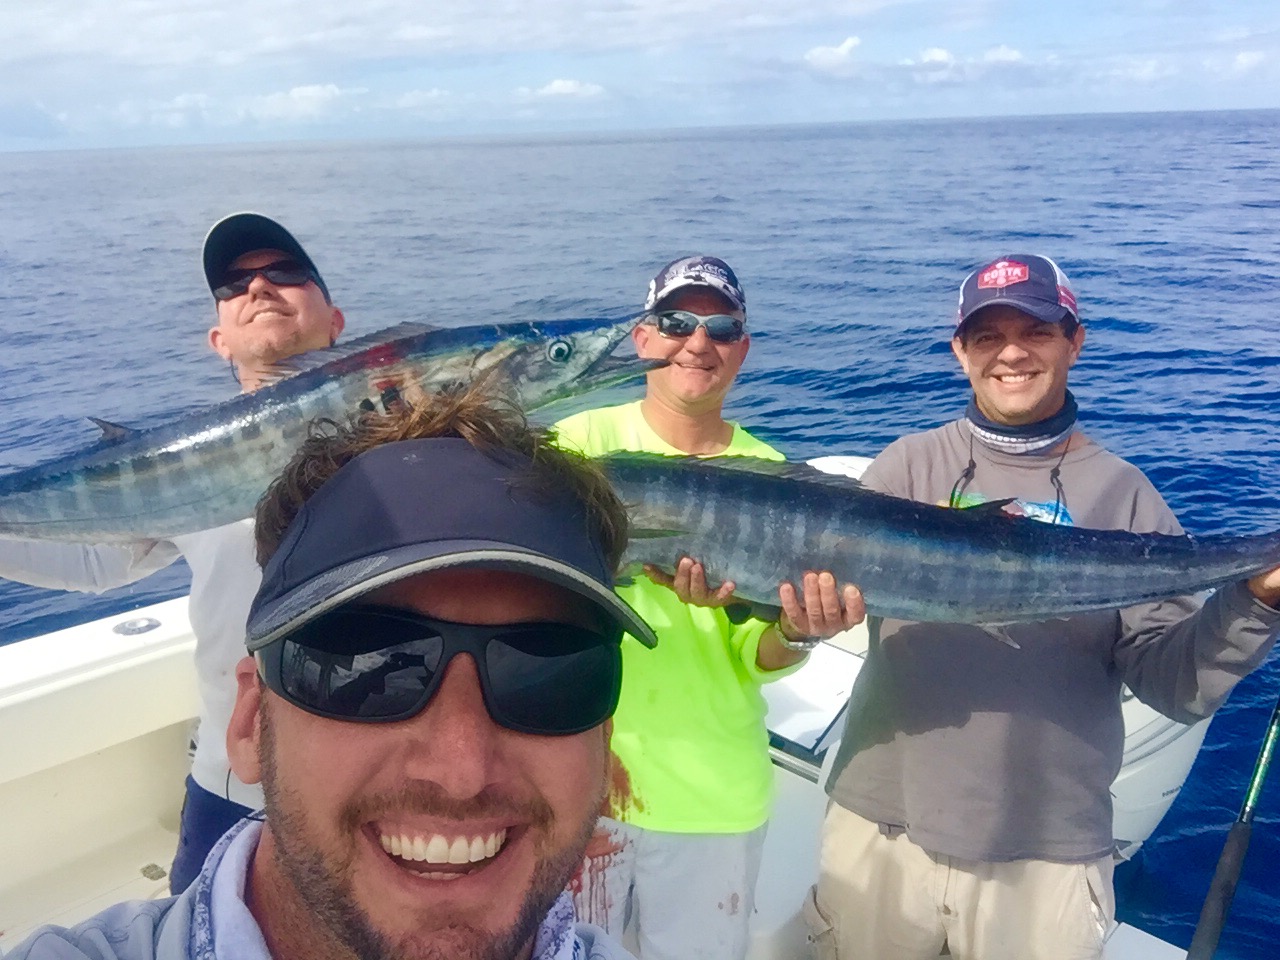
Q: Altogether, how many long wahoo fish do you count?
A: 2